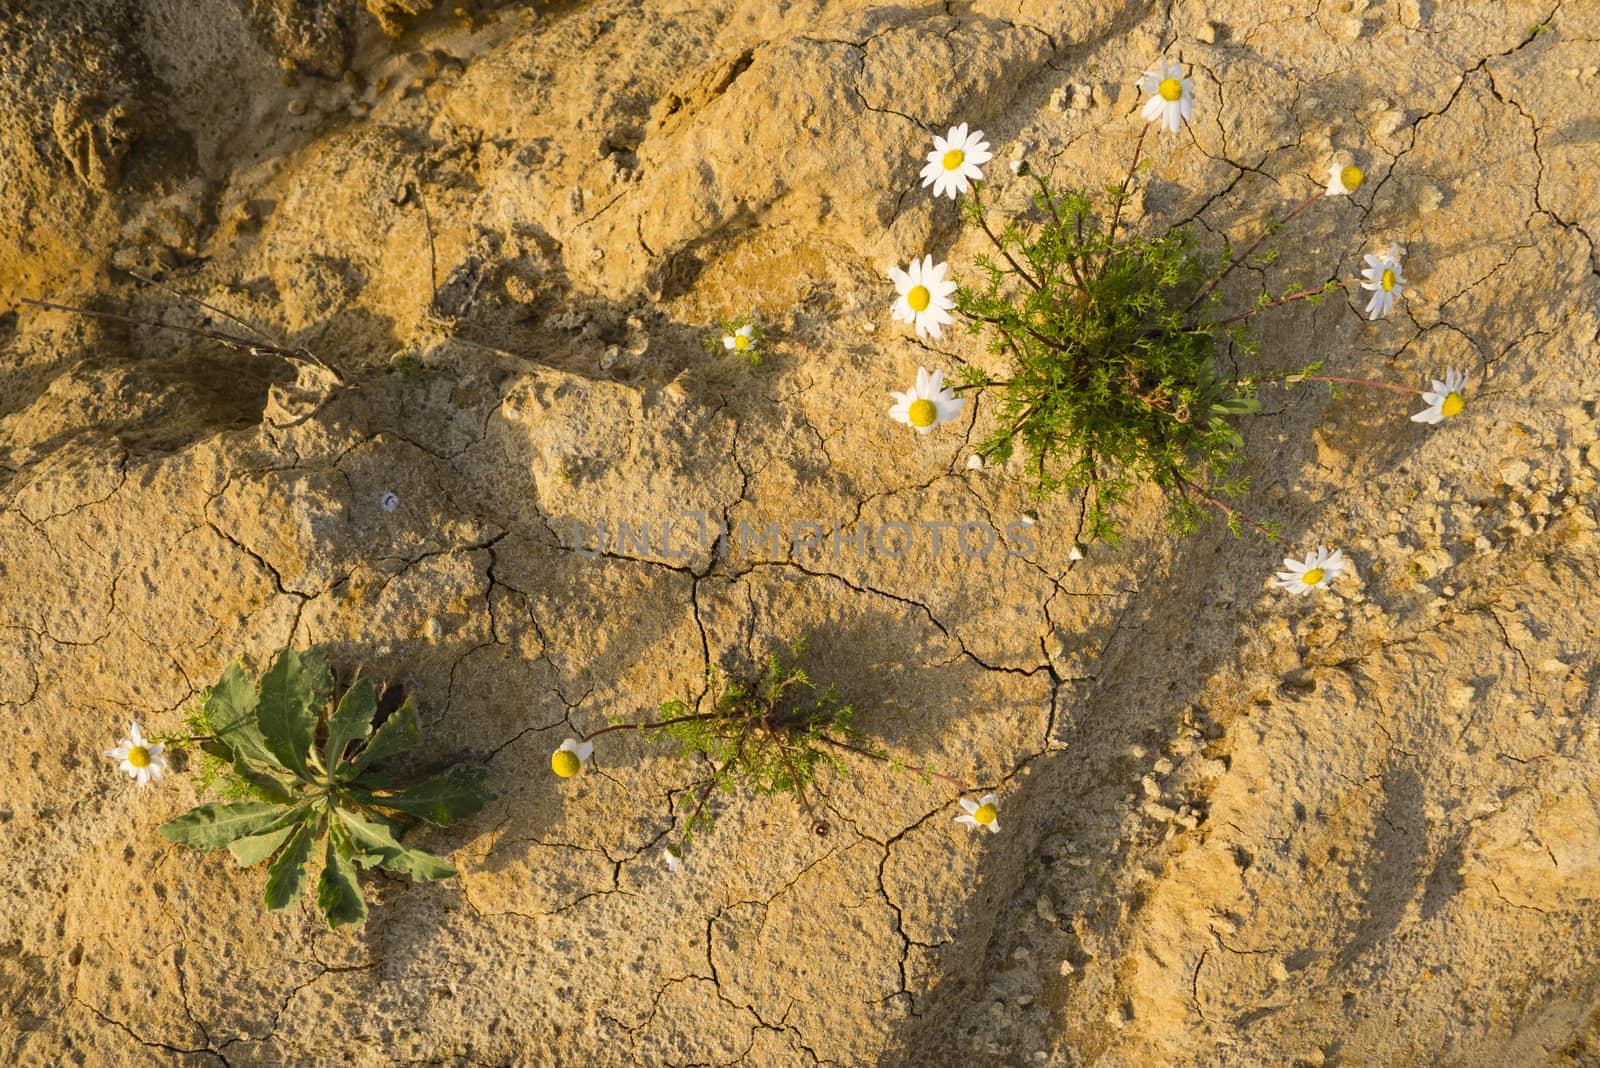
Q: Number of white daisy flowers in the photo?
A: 12